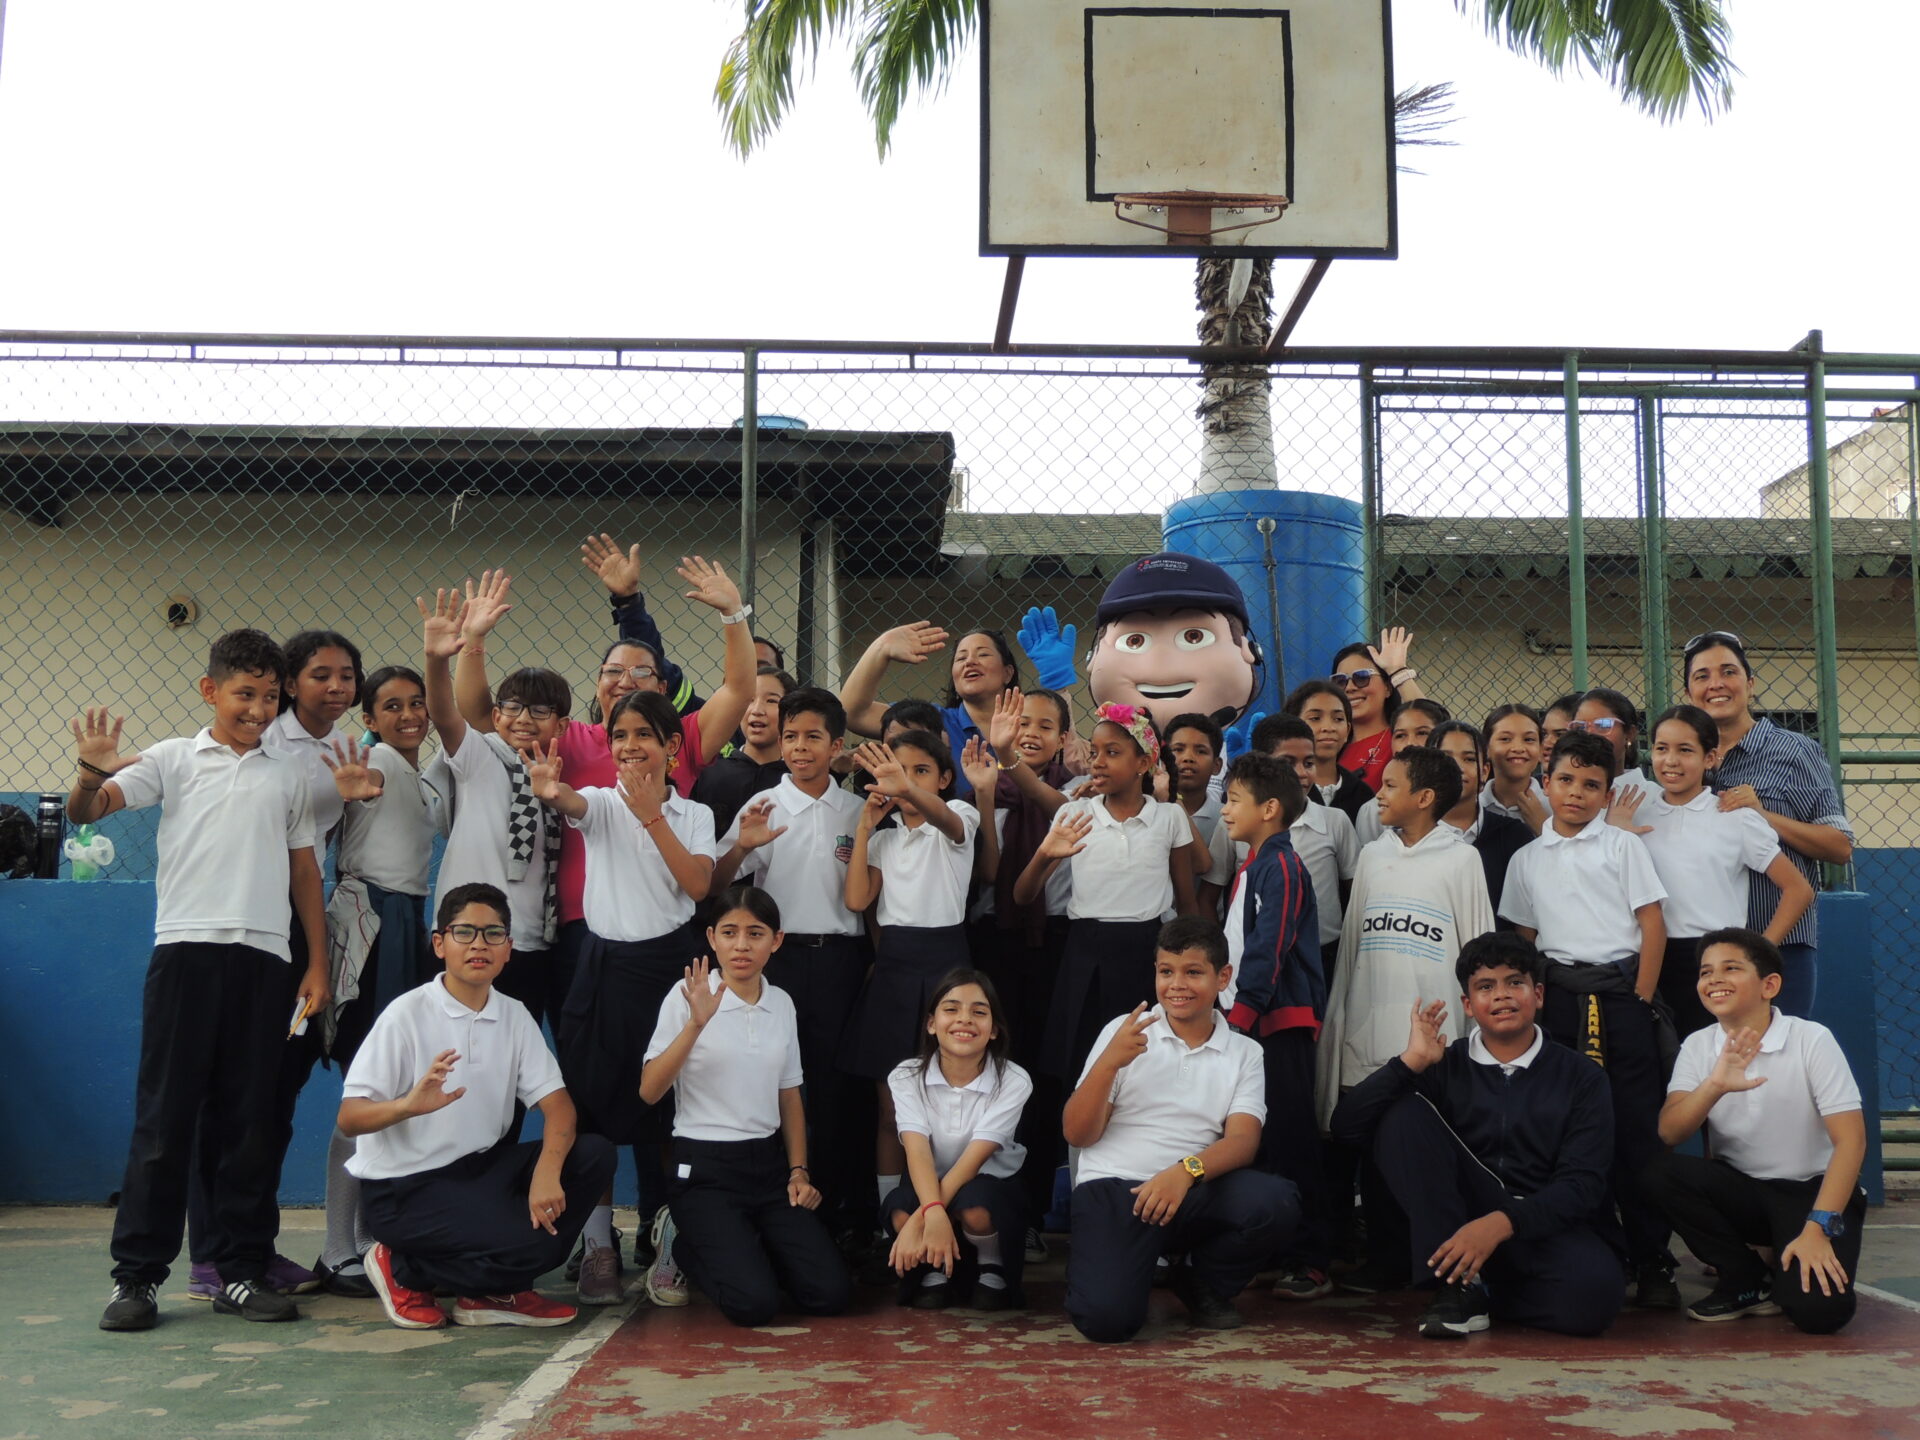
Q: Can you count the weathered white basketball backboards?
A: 1